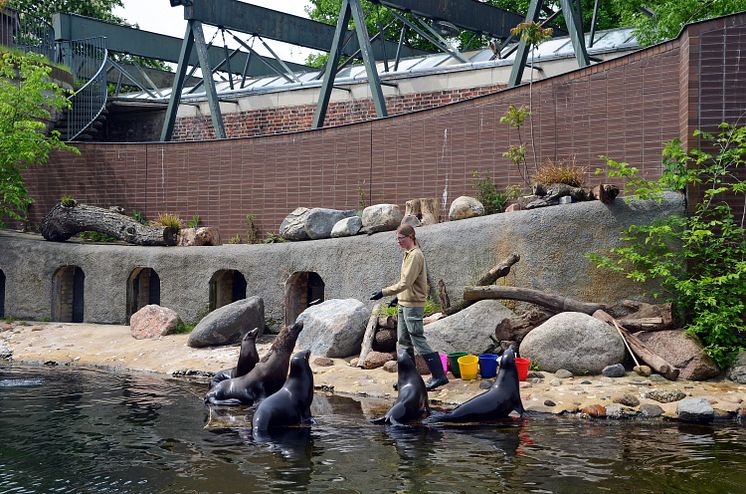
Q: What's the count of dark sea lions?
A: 5